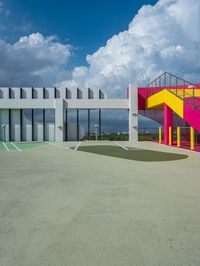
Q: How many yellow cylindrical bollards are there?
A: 4